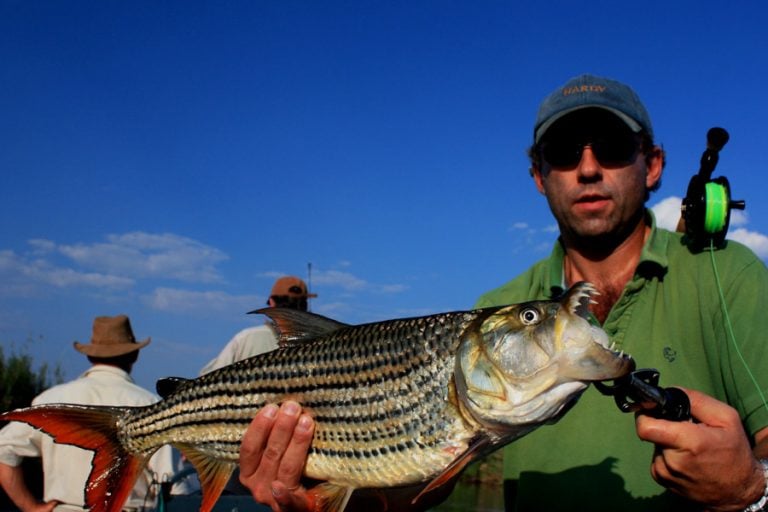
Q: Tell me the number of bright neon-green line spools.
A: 1